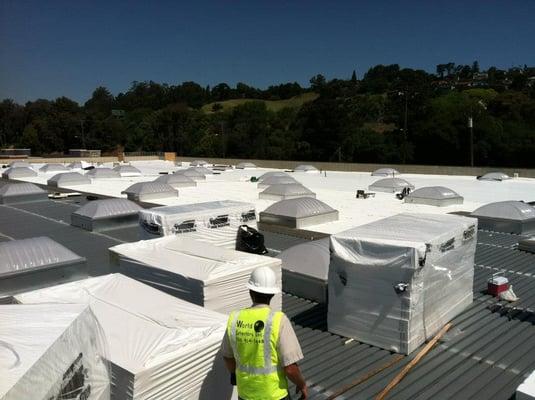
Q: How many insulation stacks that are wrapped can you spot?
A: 5